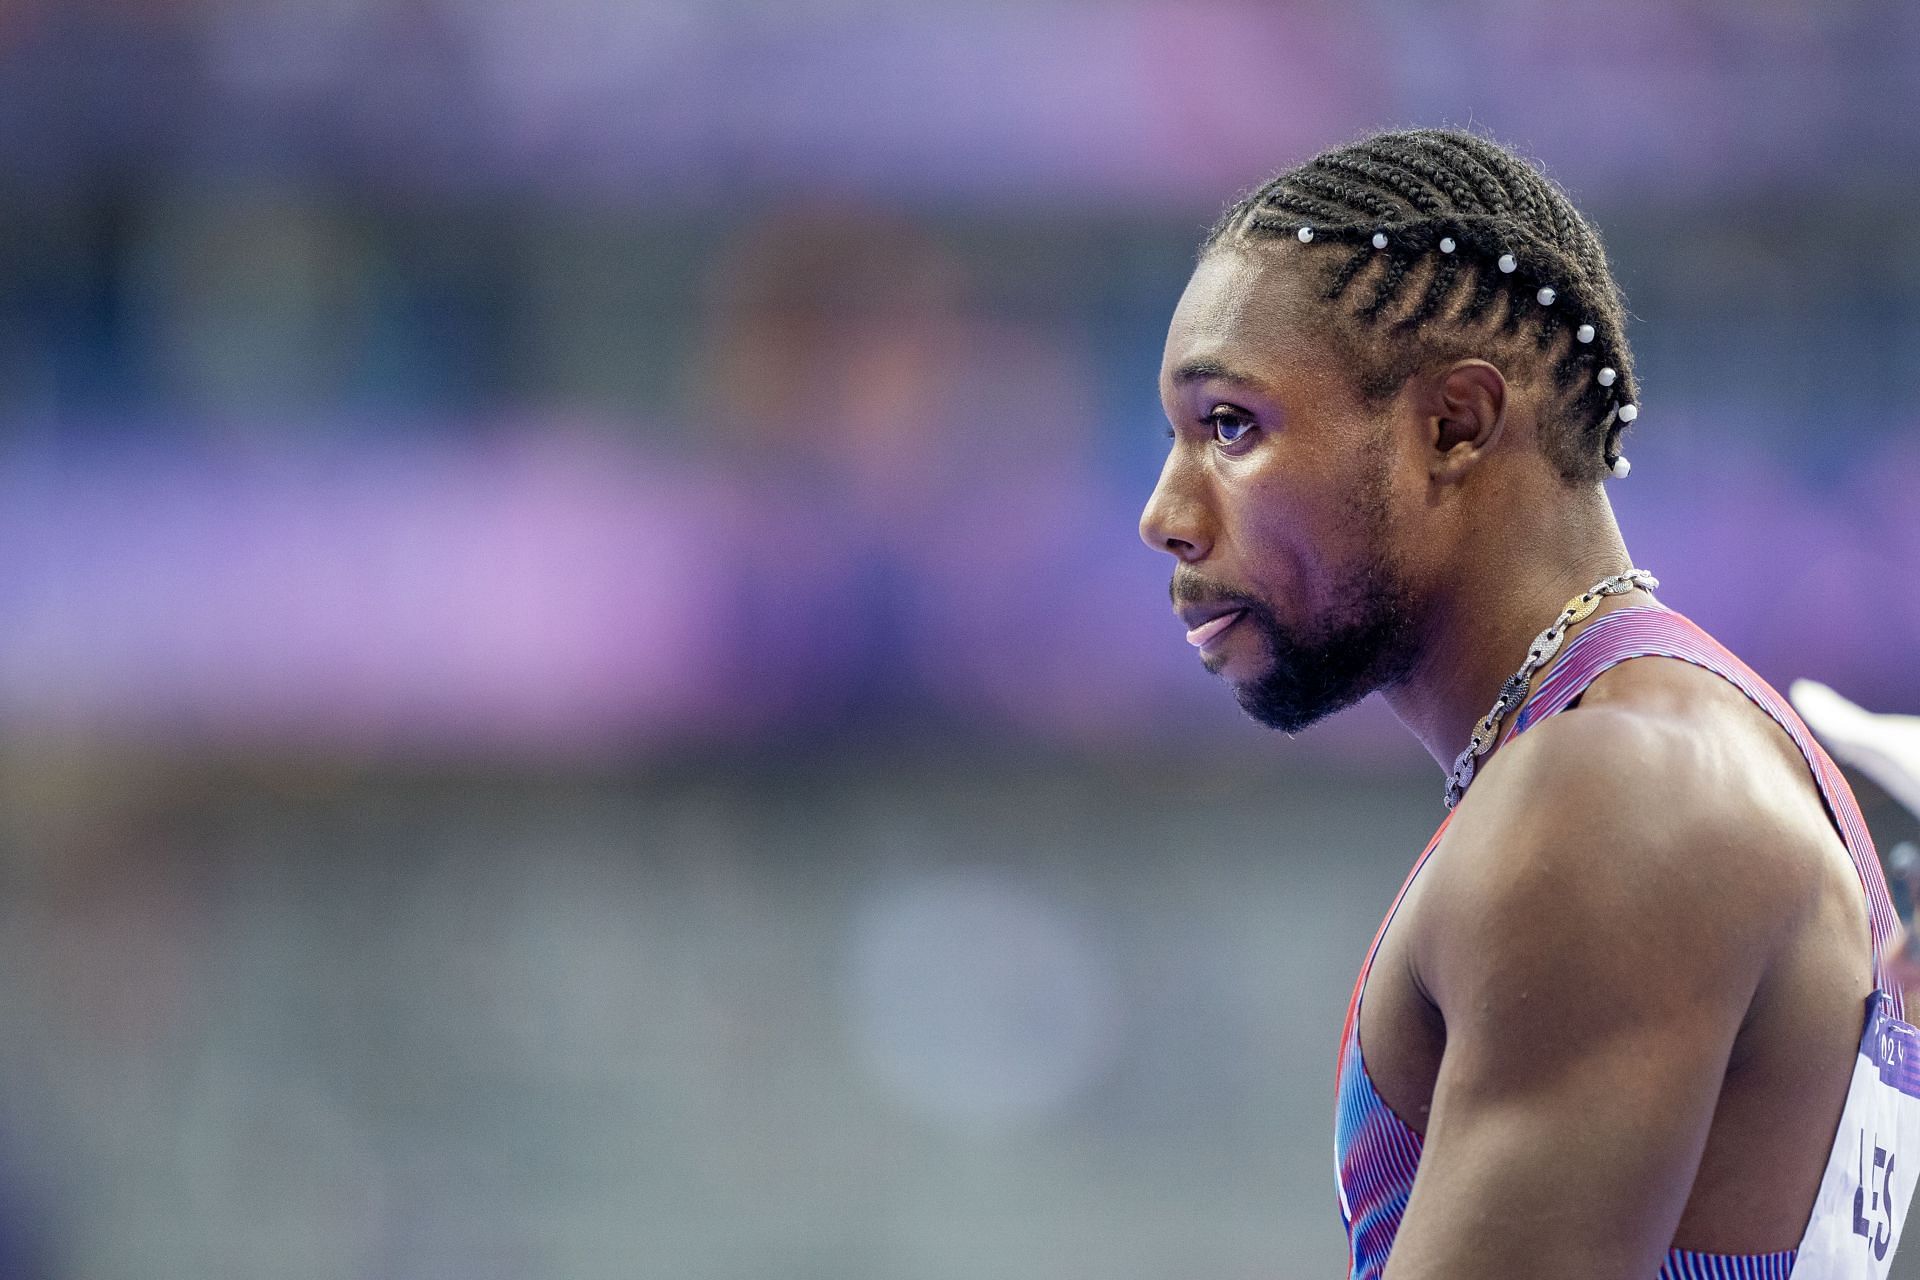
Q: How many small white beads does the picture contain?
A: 9